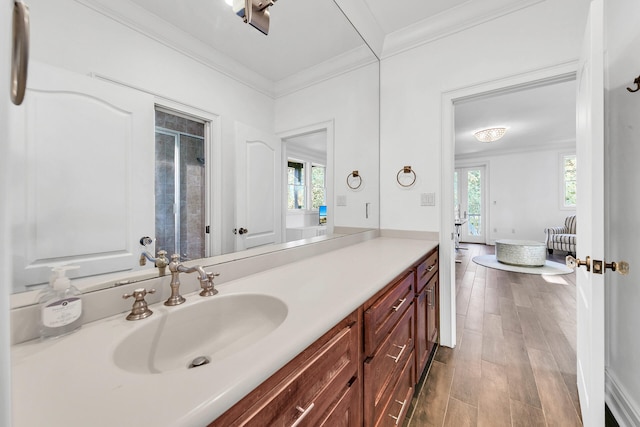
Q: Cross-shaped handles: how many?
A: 2